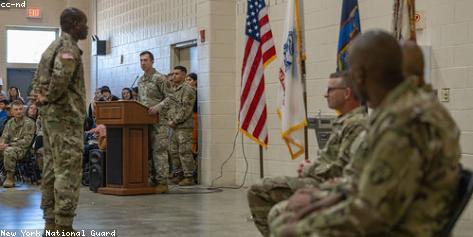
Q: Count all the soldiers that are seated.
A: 4